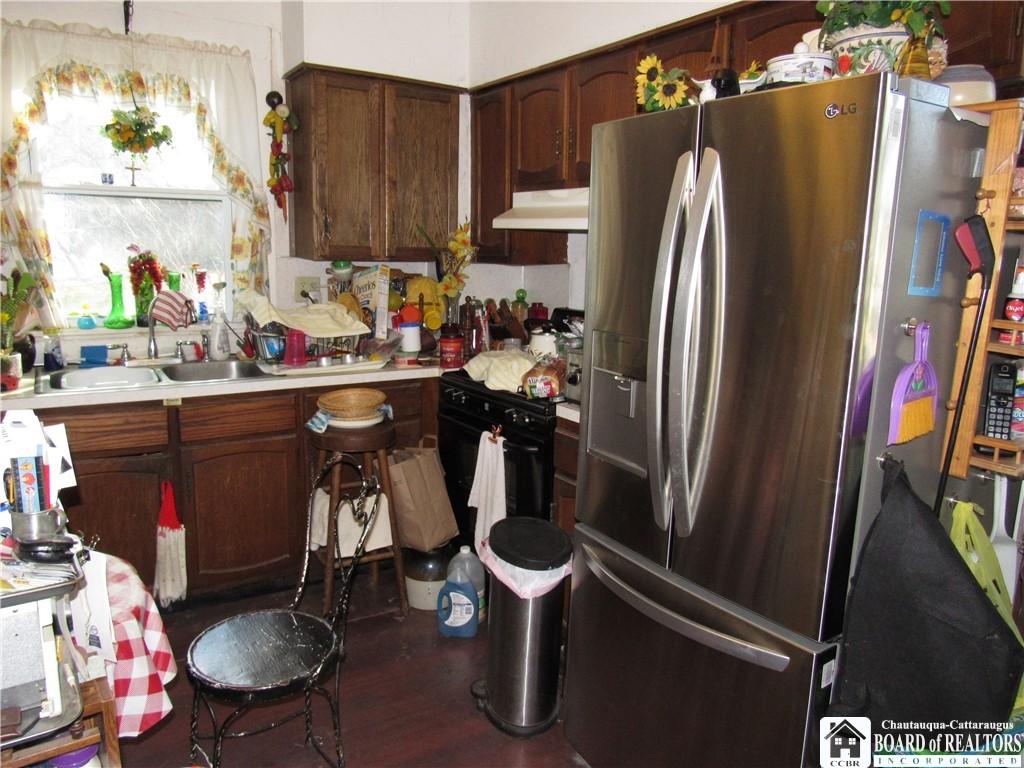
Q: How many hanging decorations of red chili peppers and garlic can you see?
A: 1